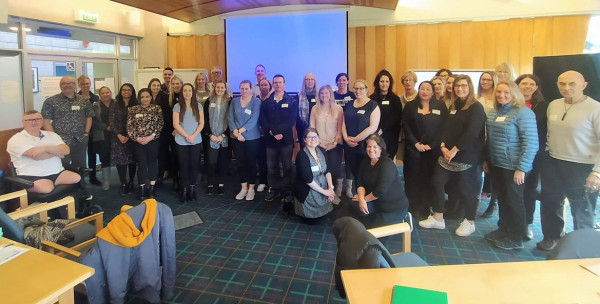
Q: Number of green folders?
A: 1